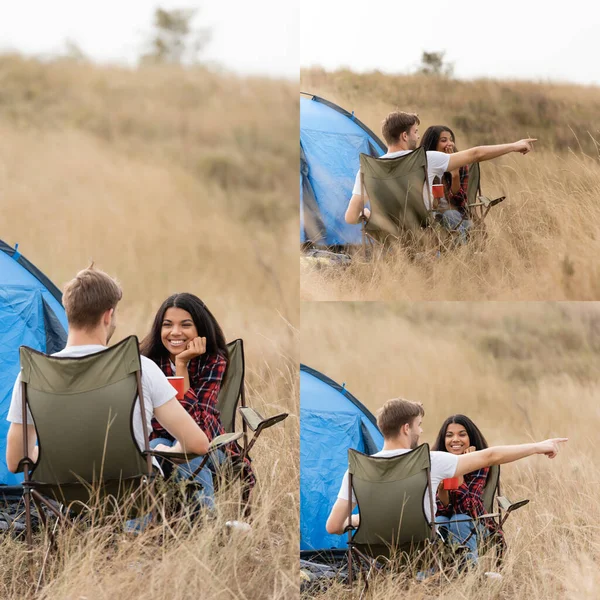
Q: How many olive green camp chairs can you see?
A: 6